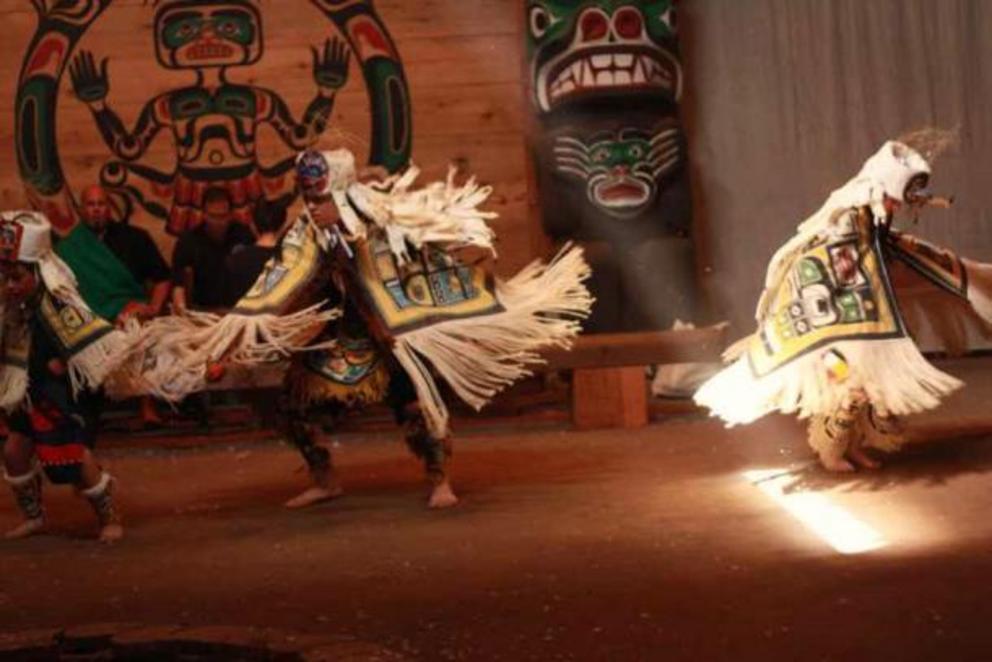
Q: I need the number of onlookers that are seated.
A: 3